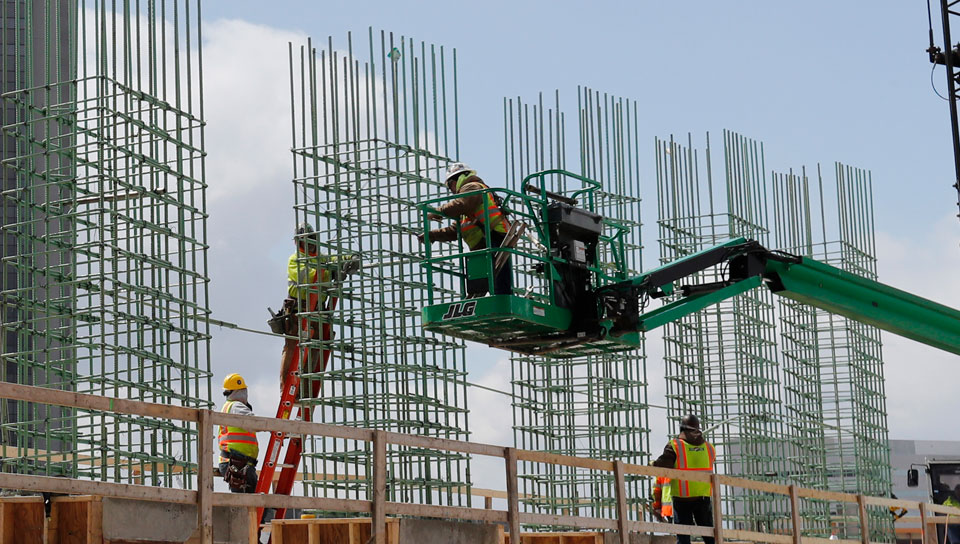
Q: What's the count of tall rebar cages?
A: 5